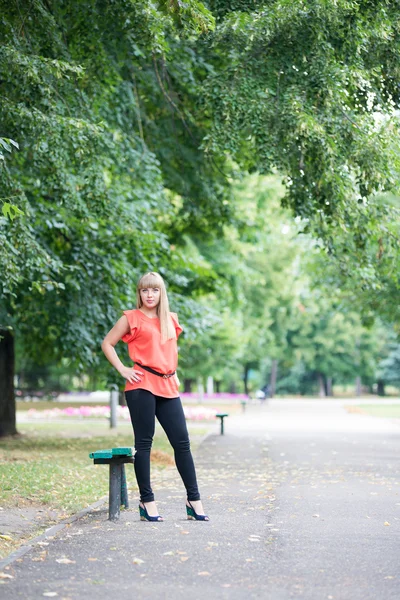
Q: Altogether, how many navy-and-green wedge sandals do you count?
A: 2